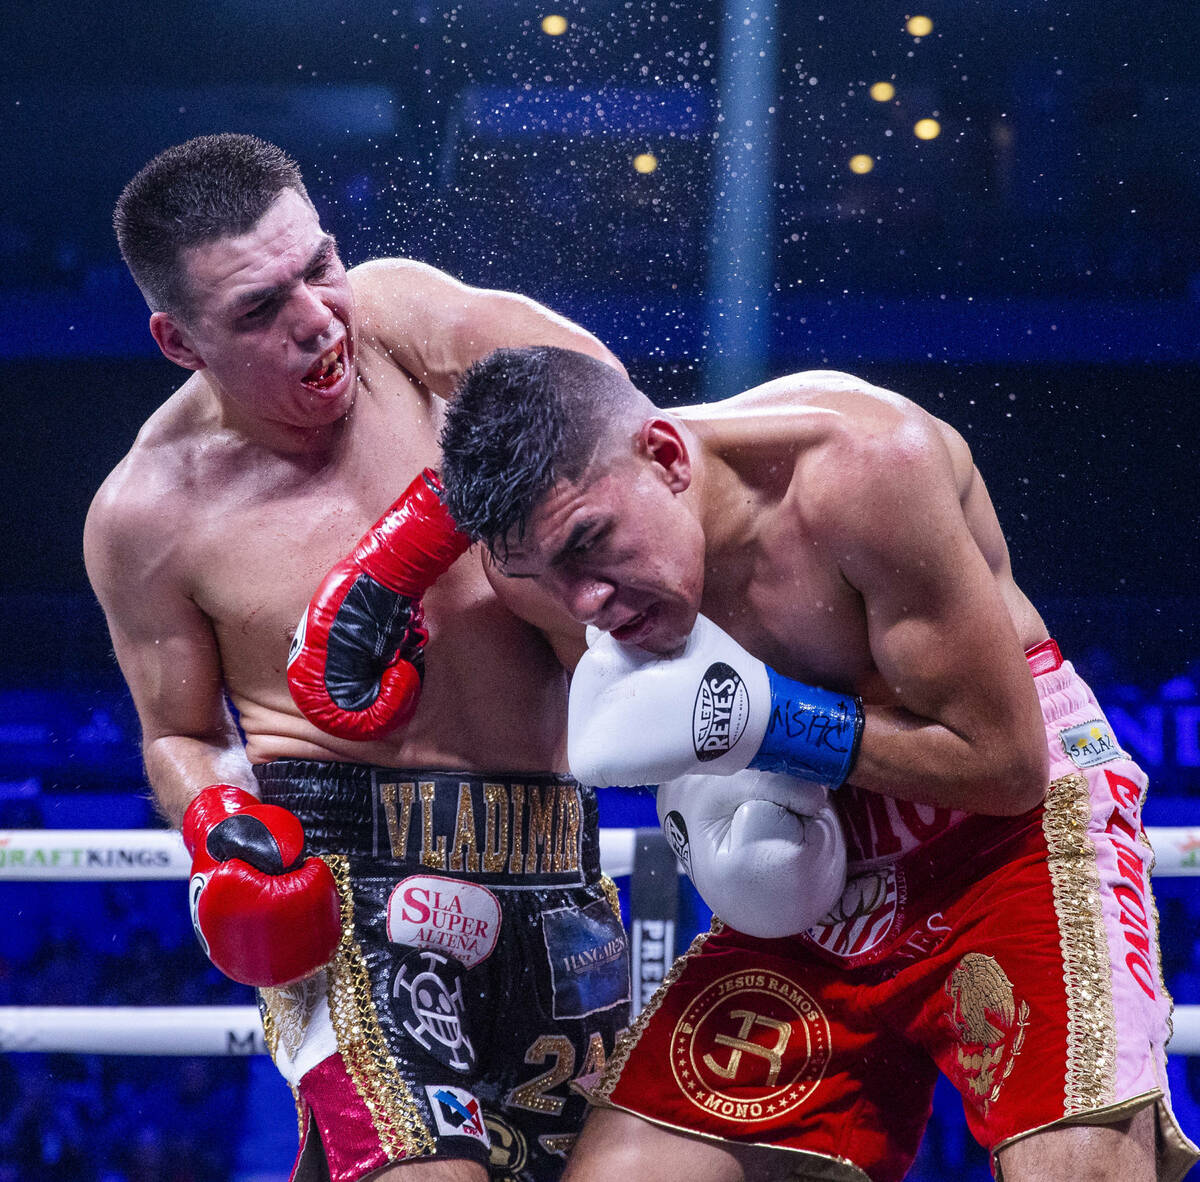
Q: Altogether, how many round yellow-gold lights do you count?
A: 6